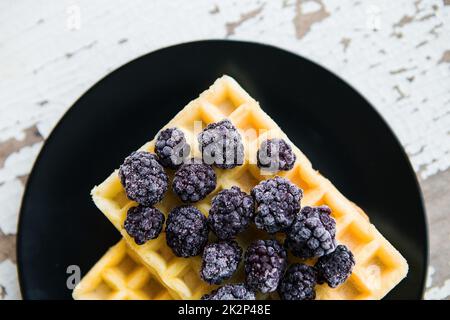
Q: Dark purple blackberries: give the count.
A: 15